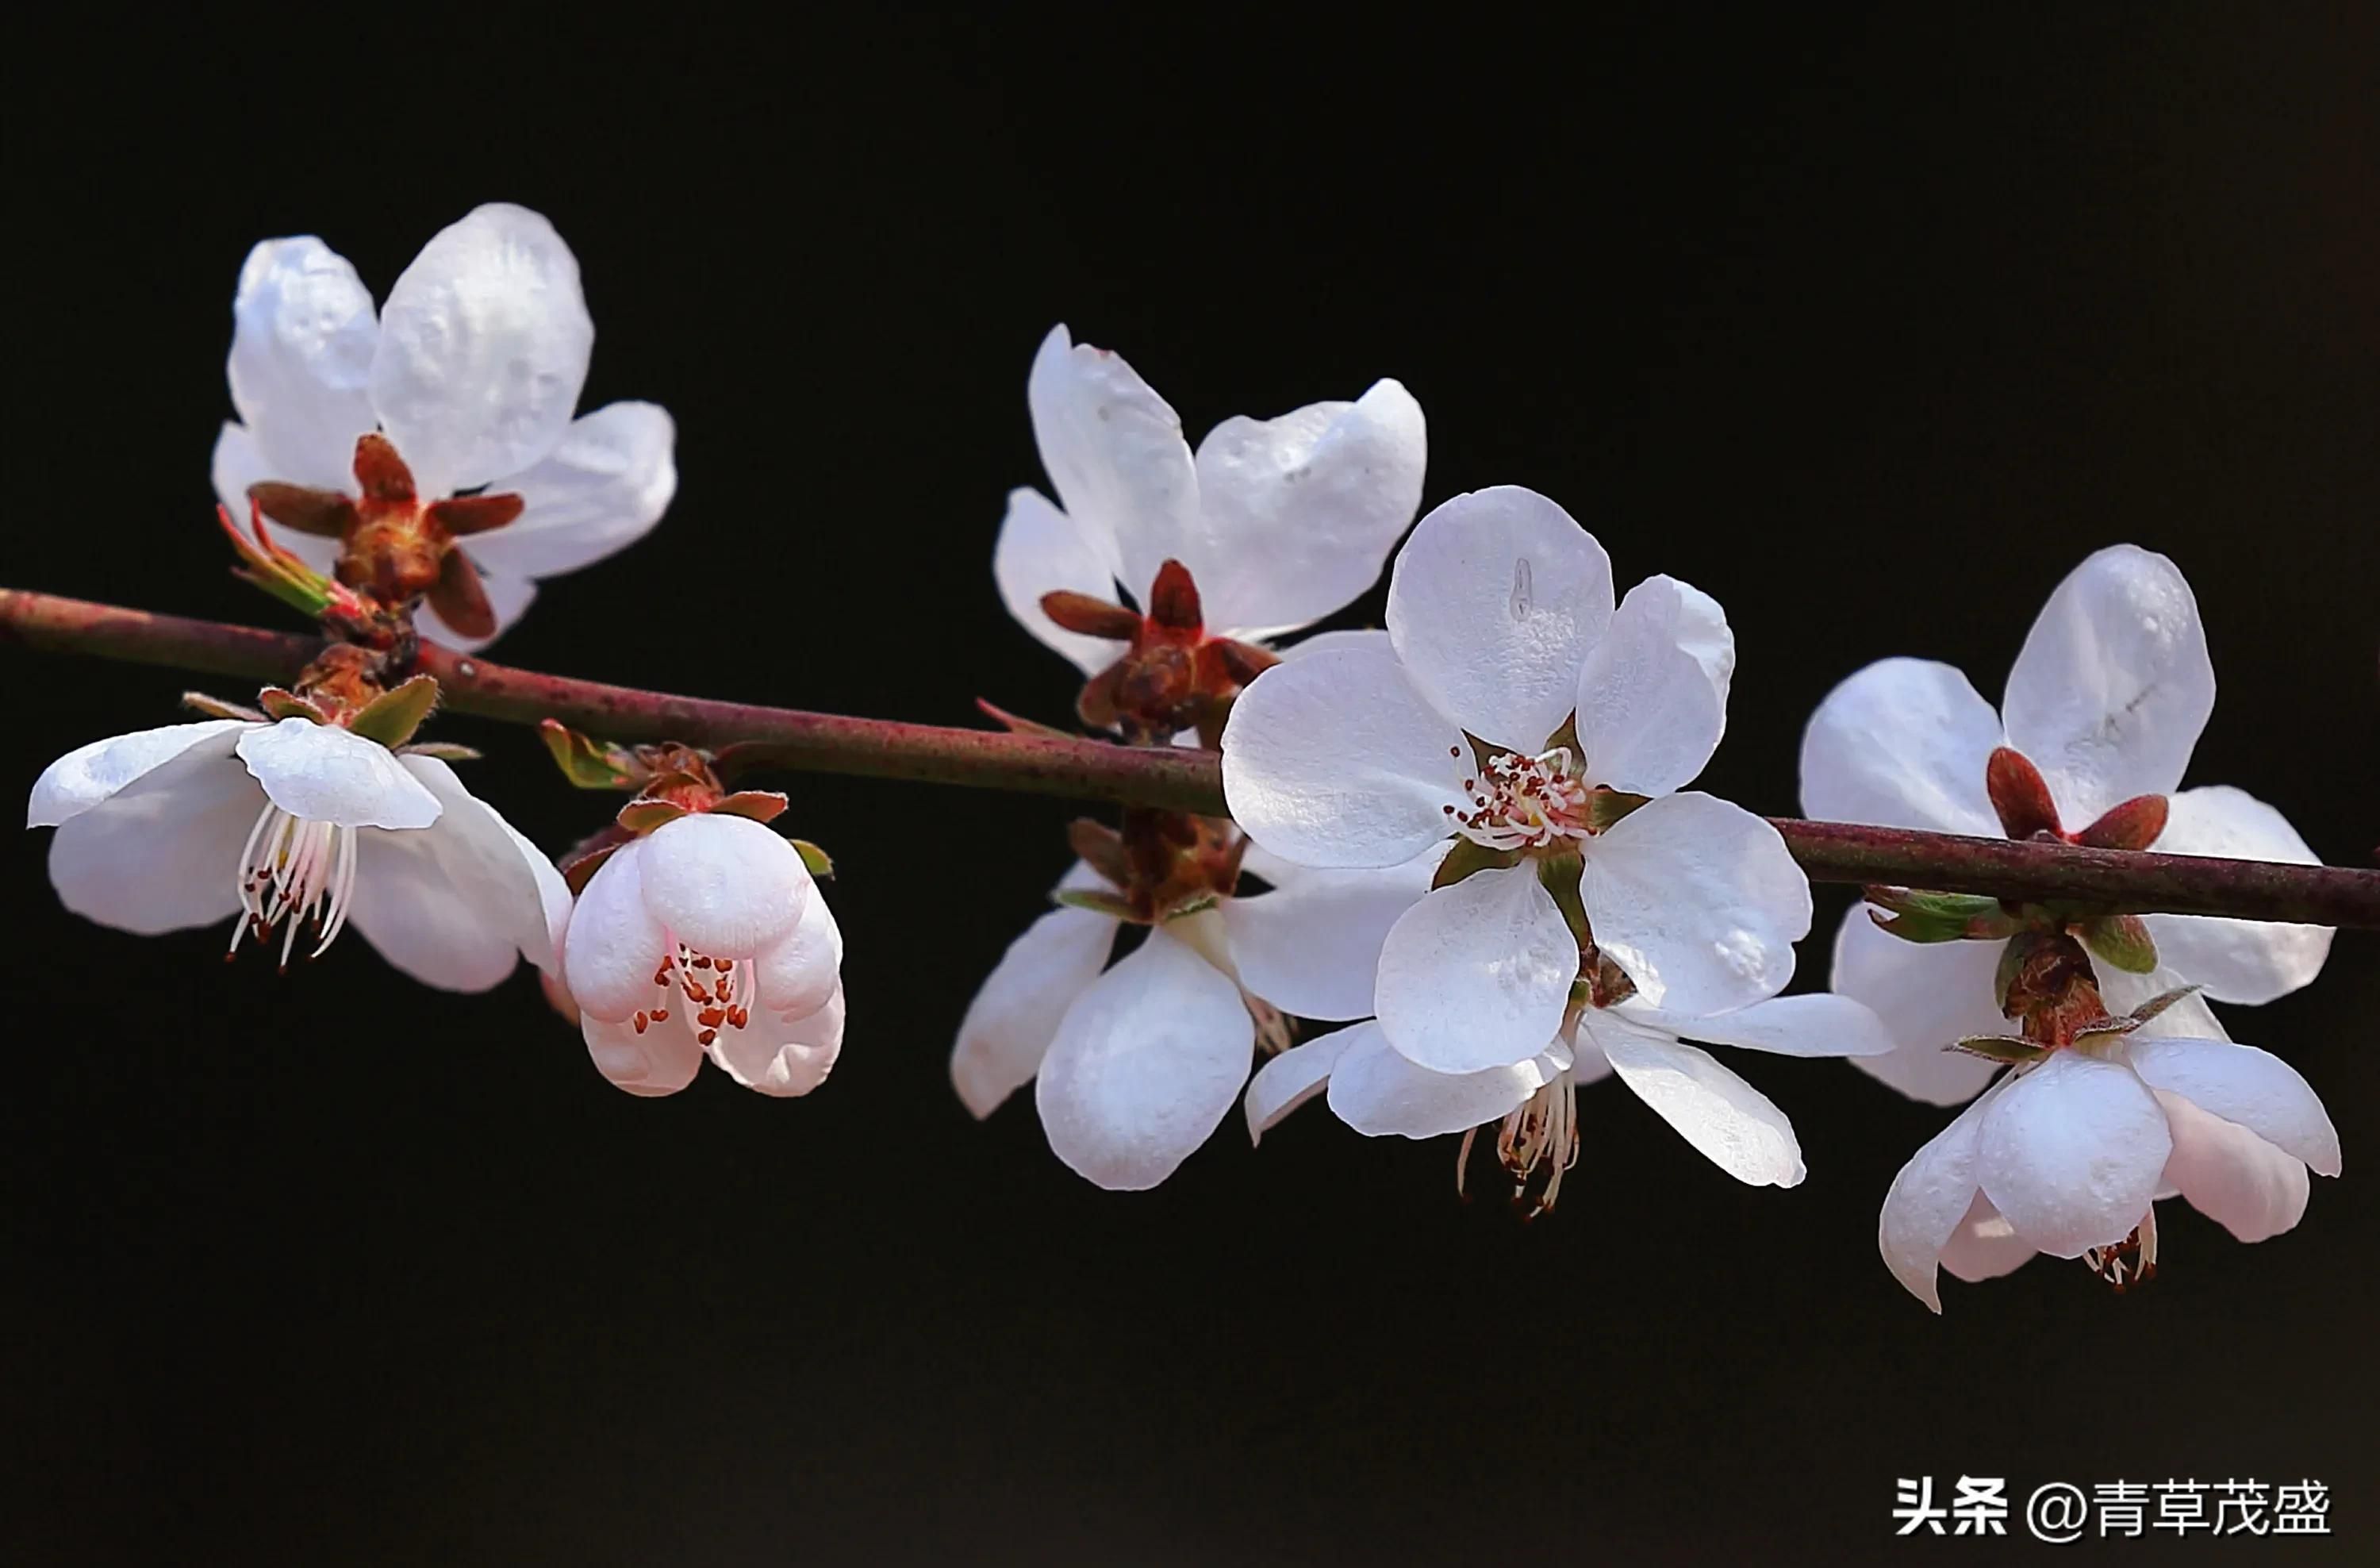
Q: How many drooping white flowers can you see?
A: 5